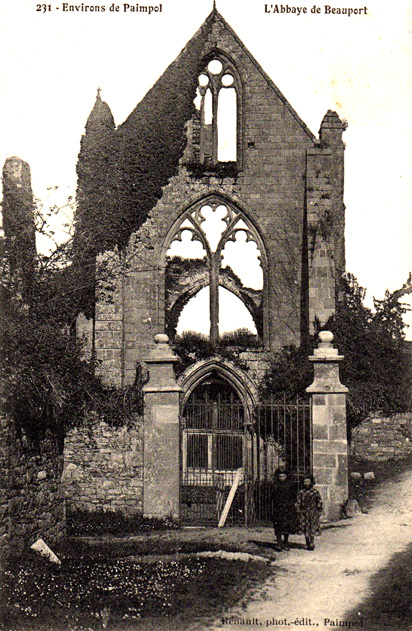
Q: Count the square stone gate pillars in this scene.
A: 2